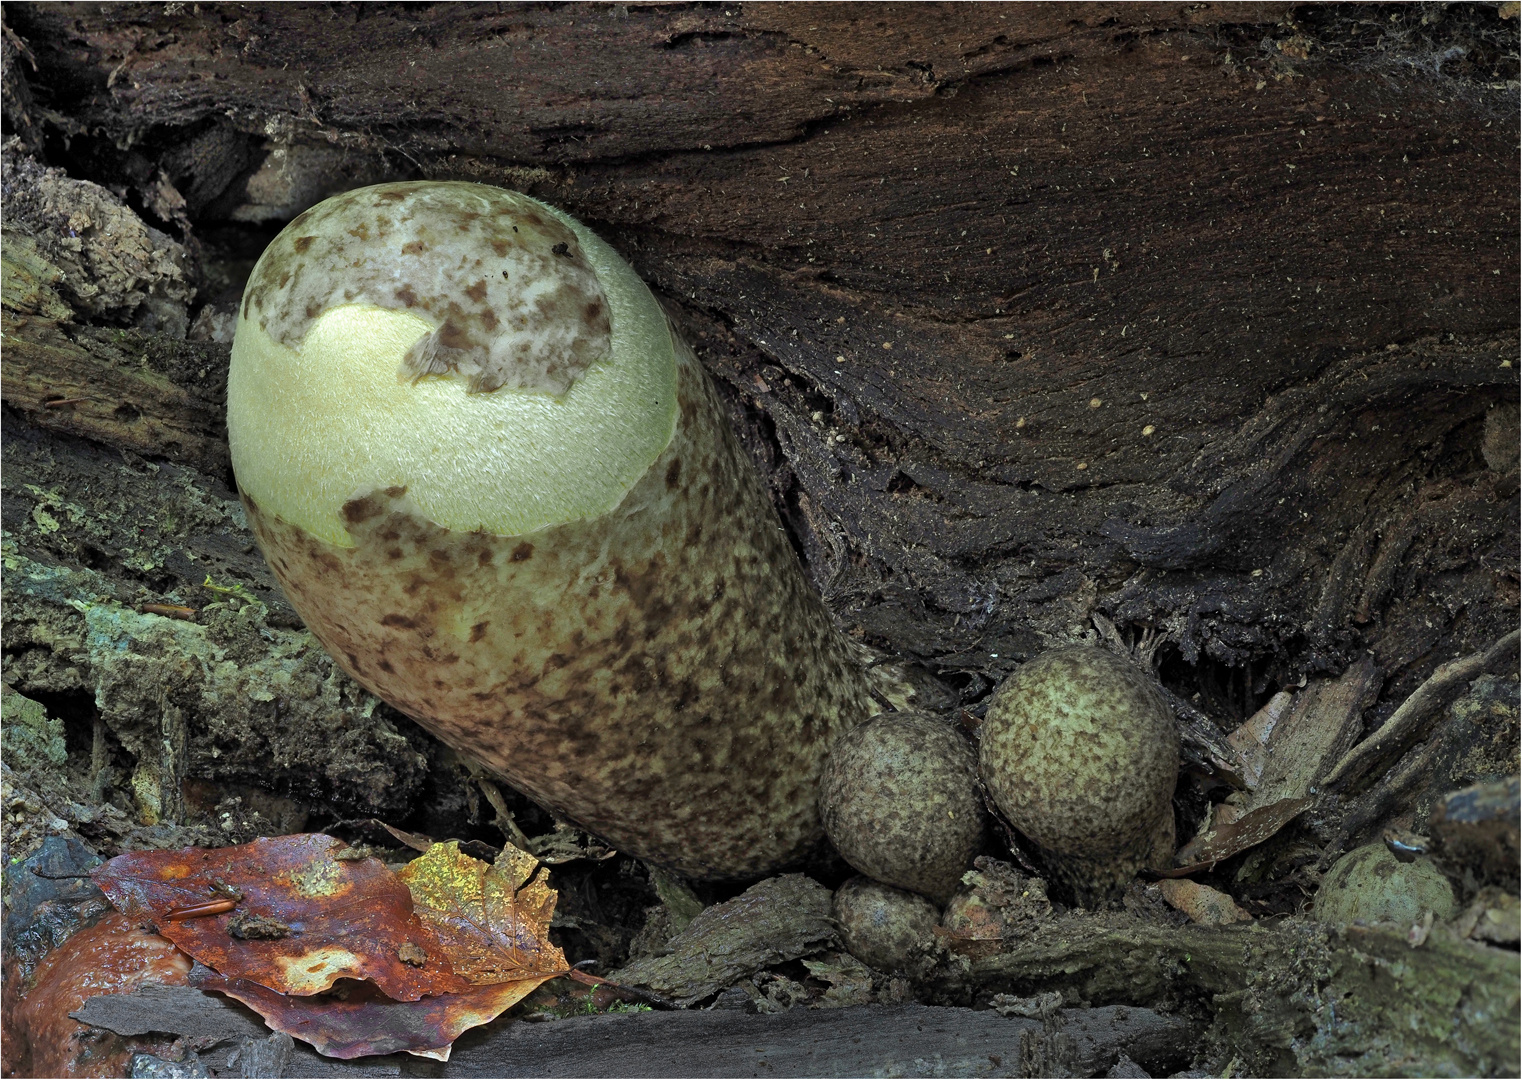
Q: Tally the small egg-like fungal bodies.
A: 4